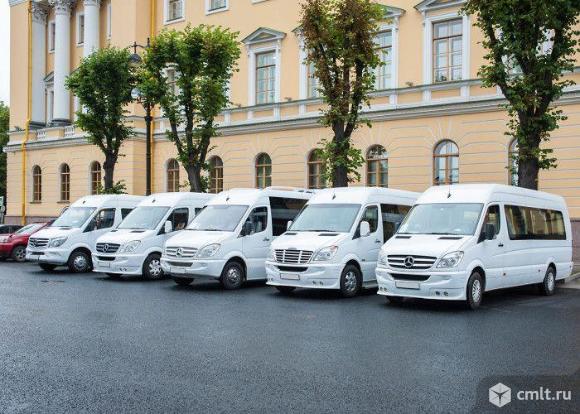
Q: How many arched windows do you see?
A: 10